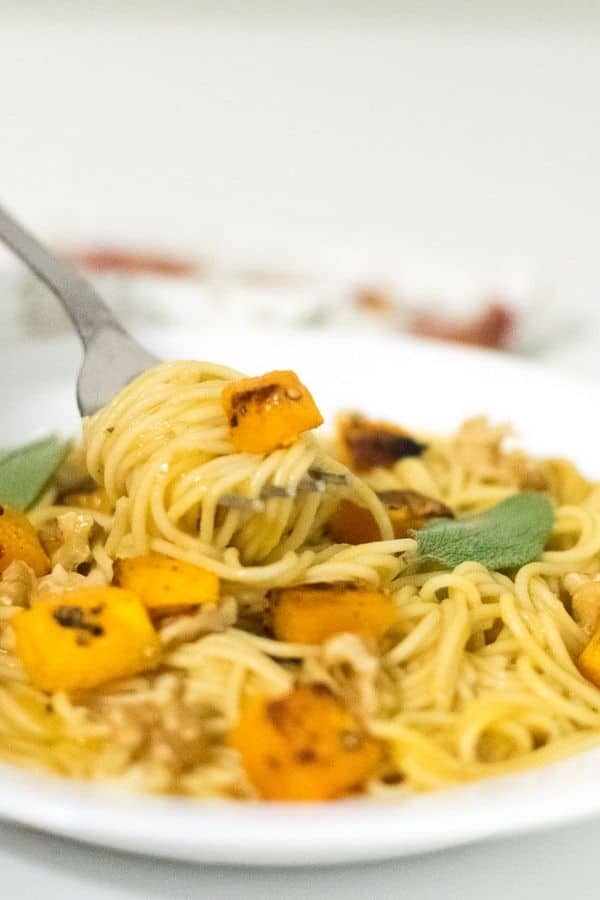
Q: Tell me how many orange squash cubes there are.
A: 9